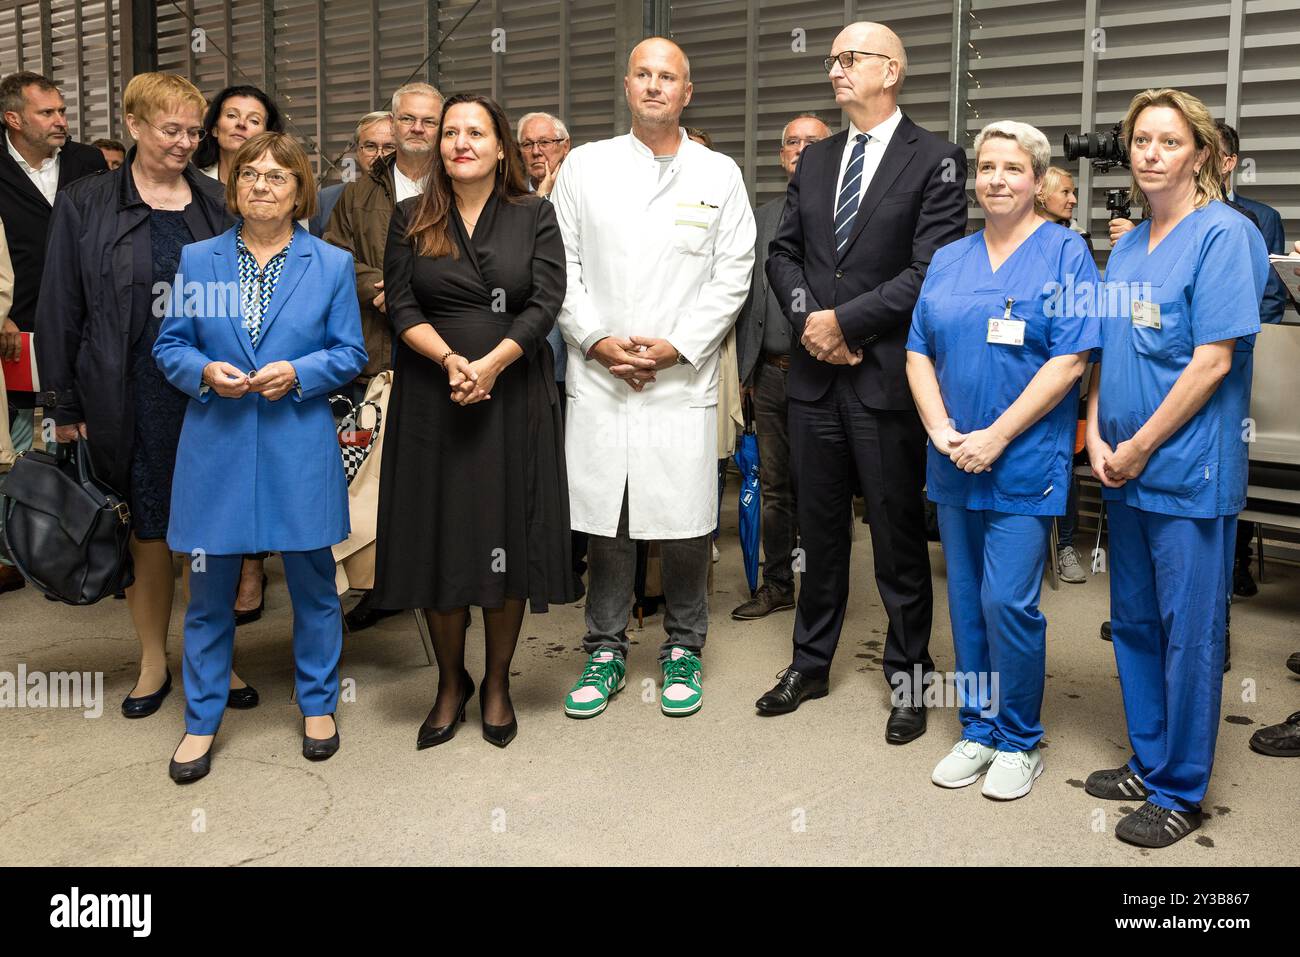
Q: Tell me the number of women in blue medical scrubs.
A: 2